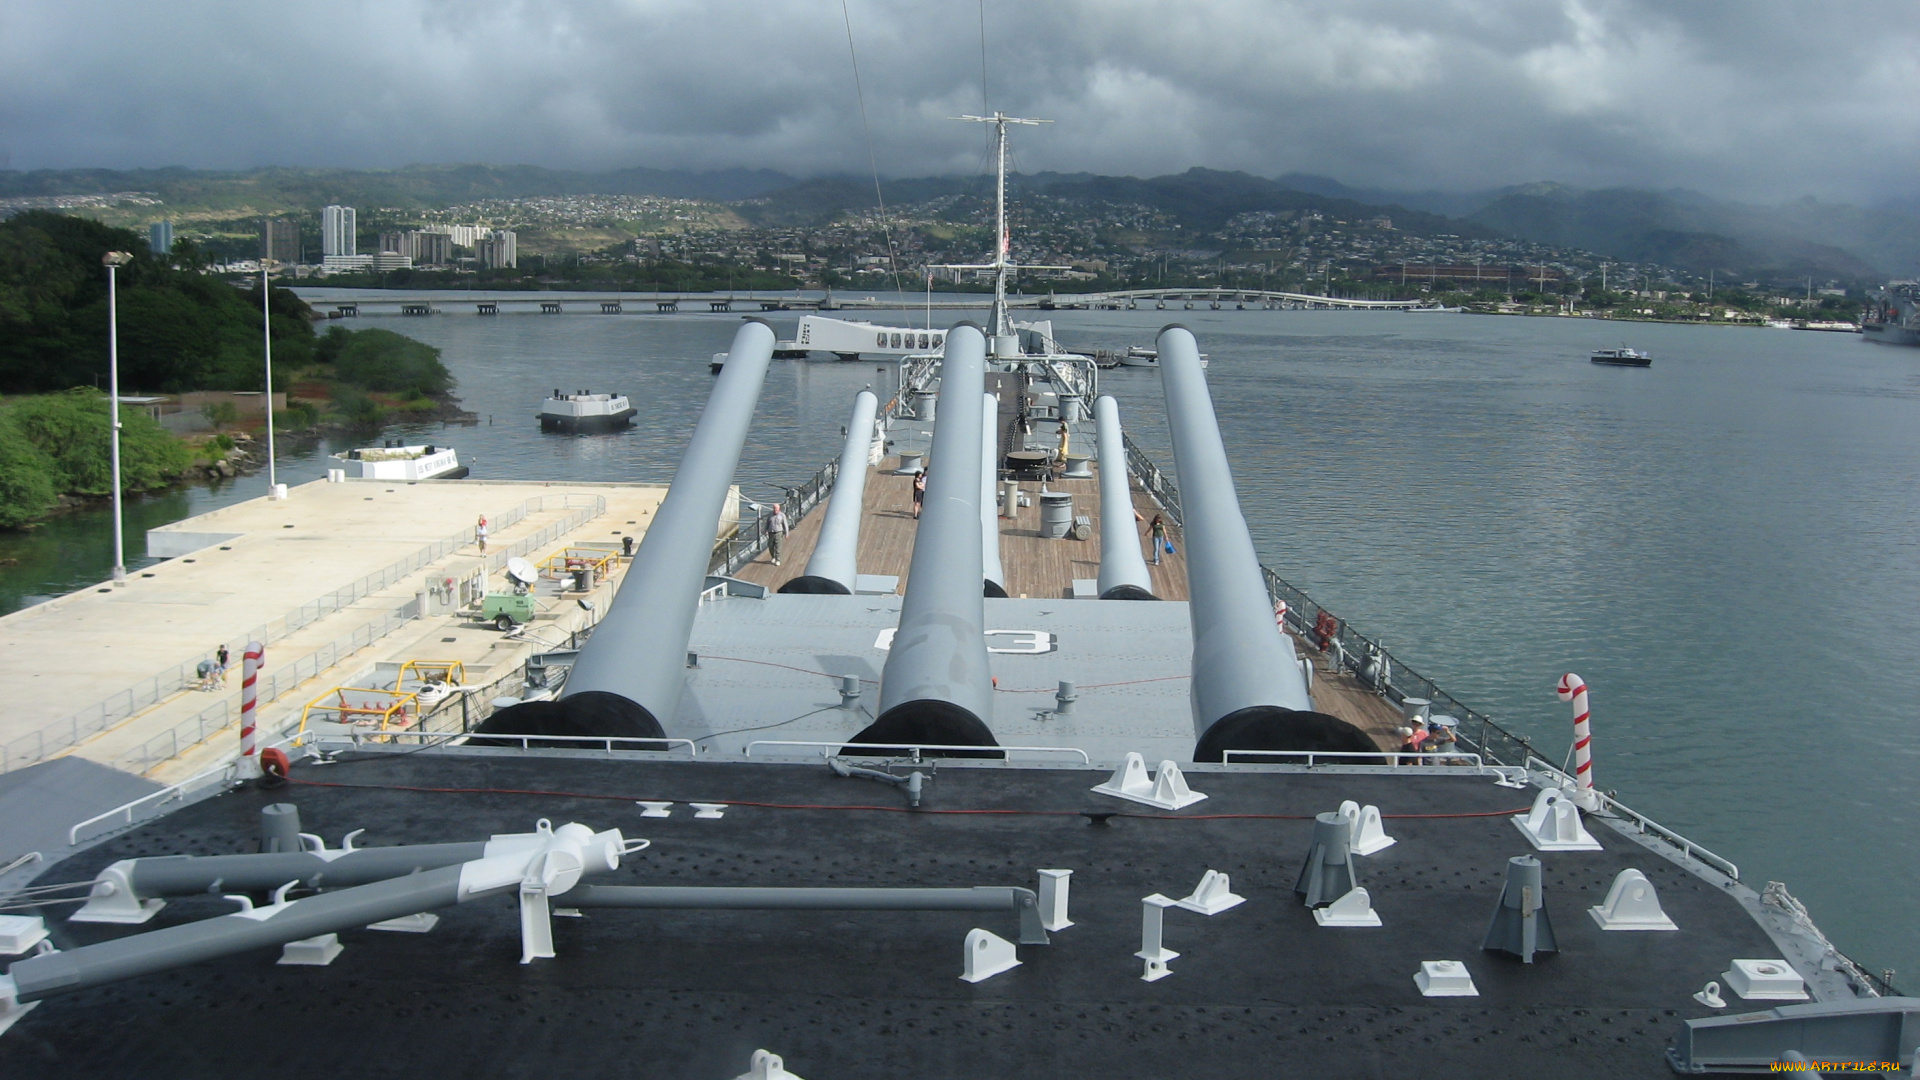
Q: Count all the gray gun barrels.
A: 6